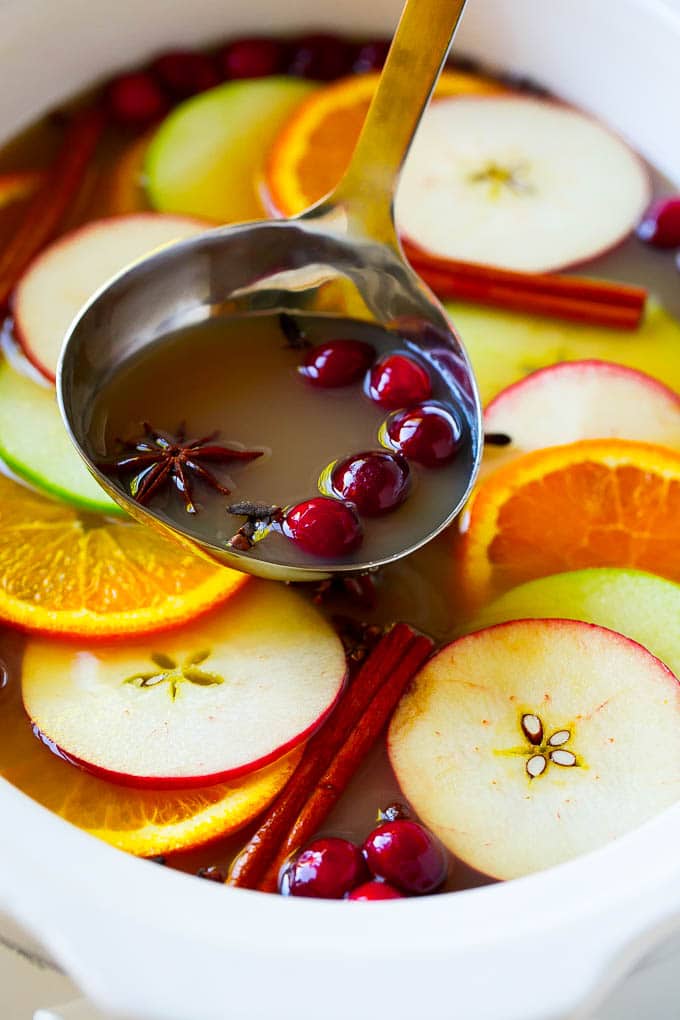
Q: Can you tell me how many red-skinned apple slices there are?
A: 5